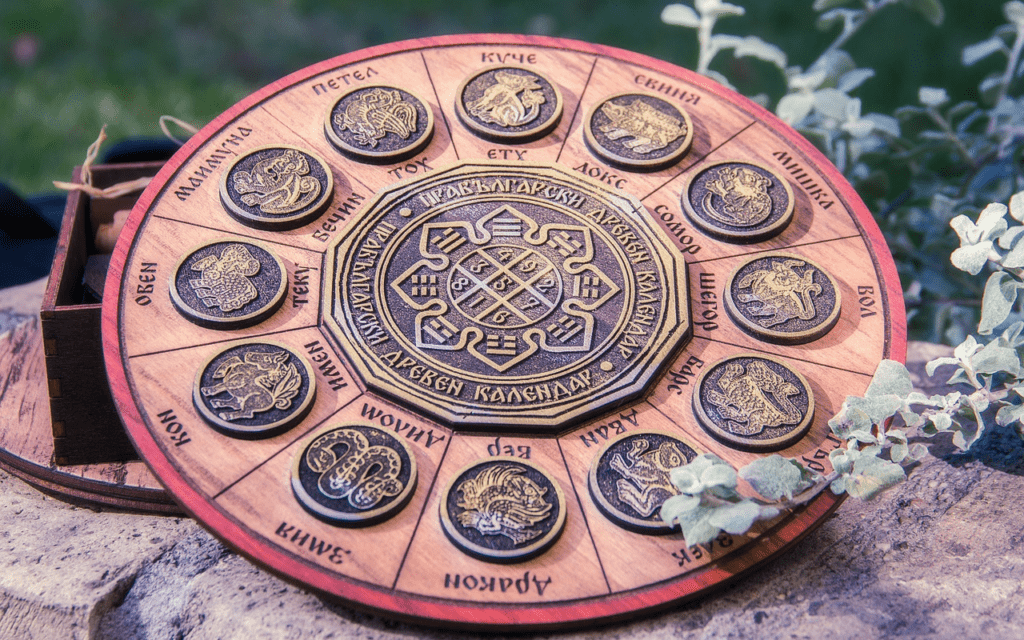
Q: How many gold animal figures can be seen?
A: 12